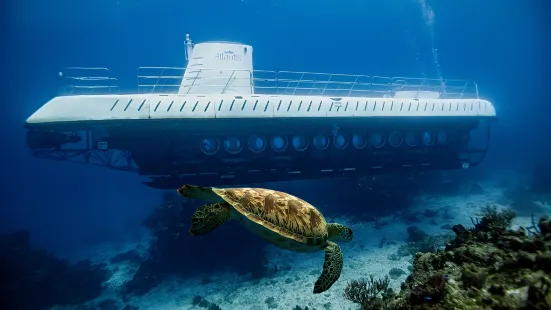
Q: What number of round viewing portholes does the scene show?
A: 13